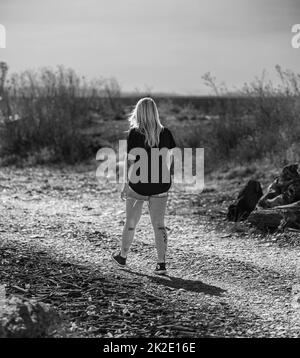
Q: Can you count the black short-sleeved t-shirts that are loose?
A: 1